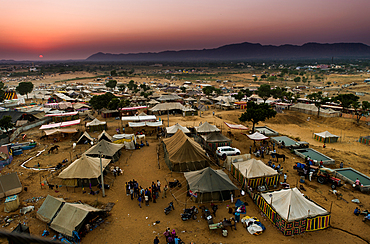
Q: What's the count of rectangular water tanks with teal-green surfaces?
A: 4